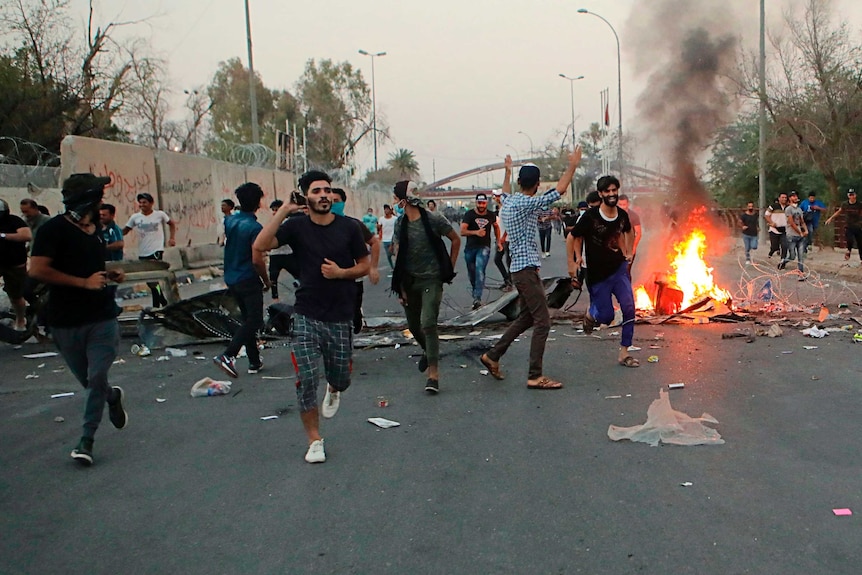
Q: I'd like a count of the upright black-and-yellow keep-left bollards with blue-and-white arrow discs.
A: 0